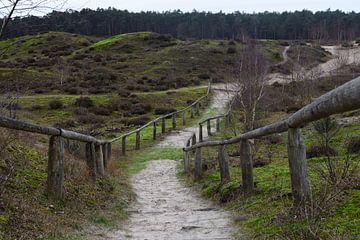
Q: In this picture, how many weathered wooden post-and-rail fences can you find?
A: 2